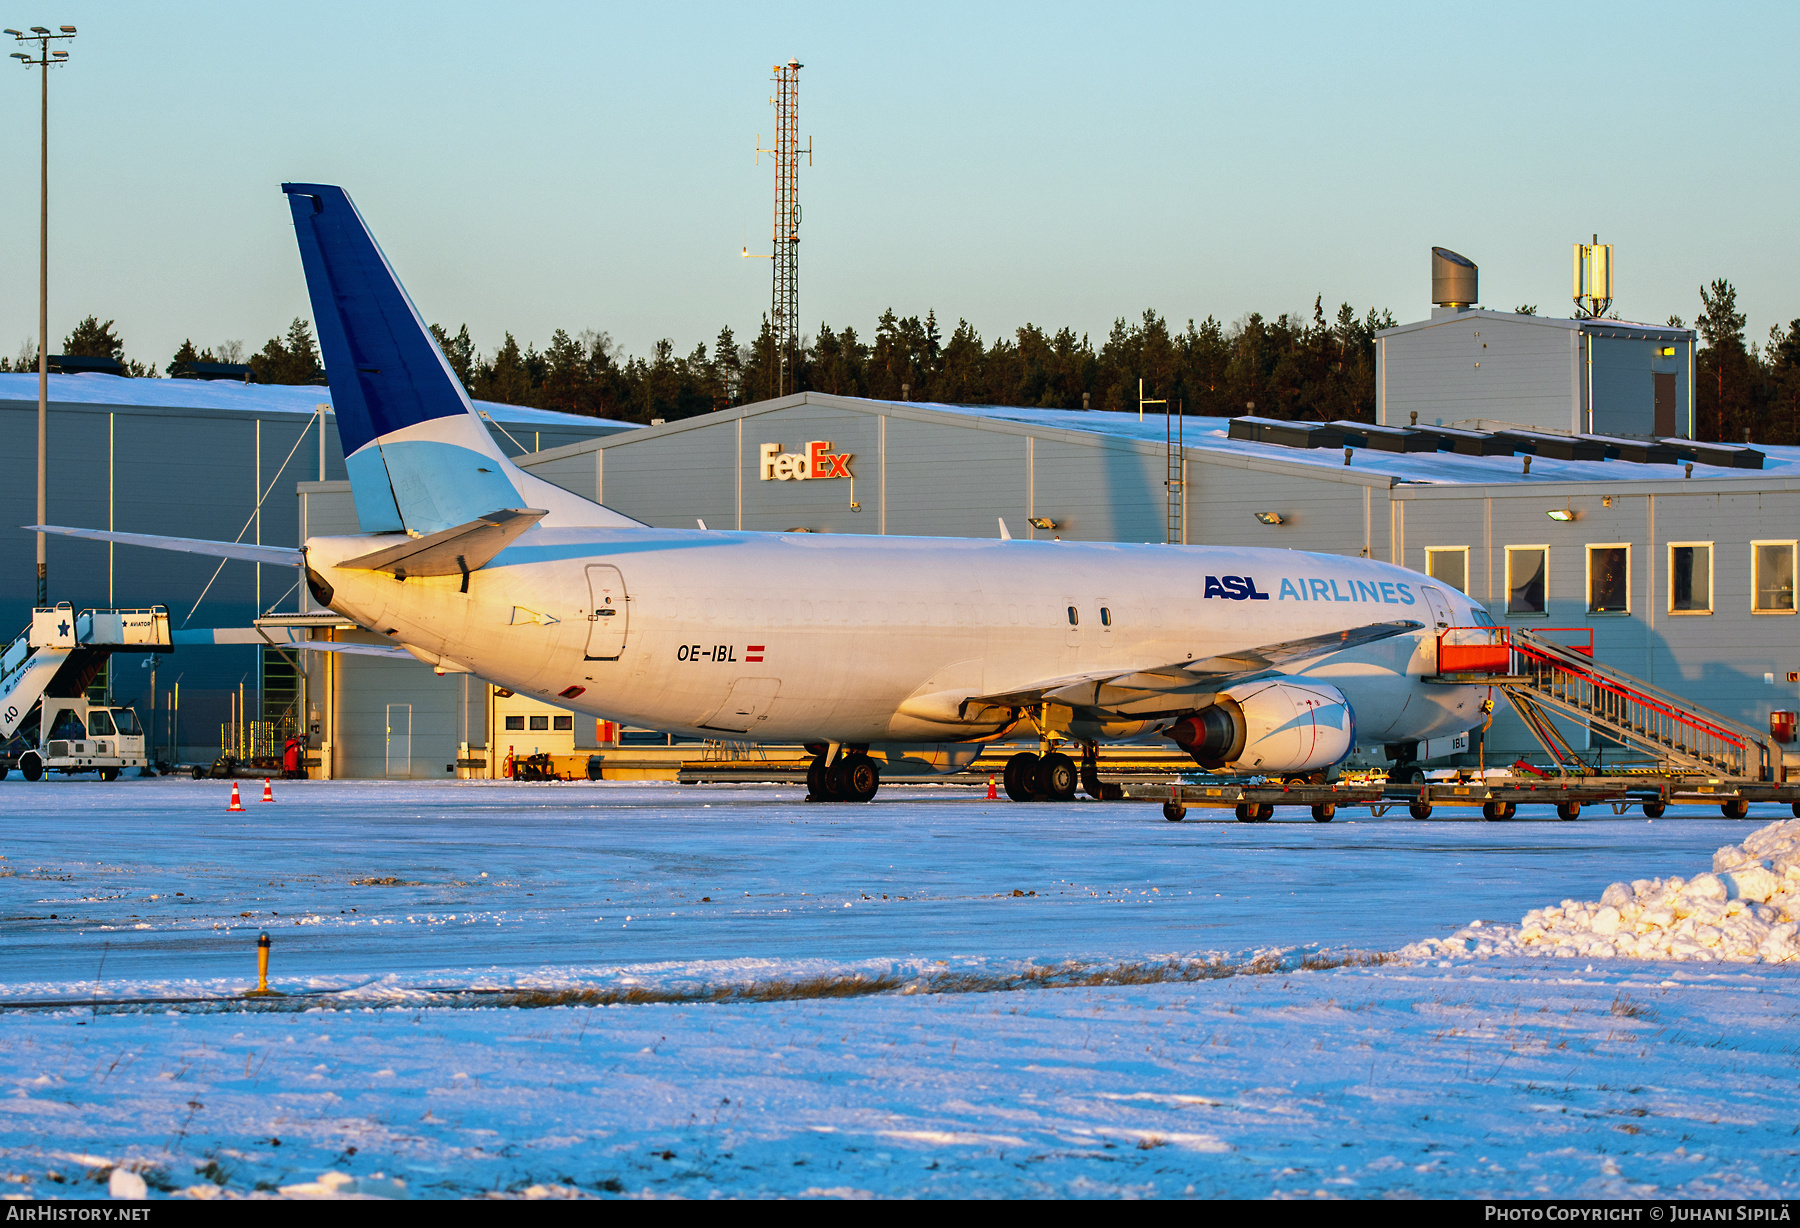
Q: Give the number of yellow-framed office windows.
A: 5